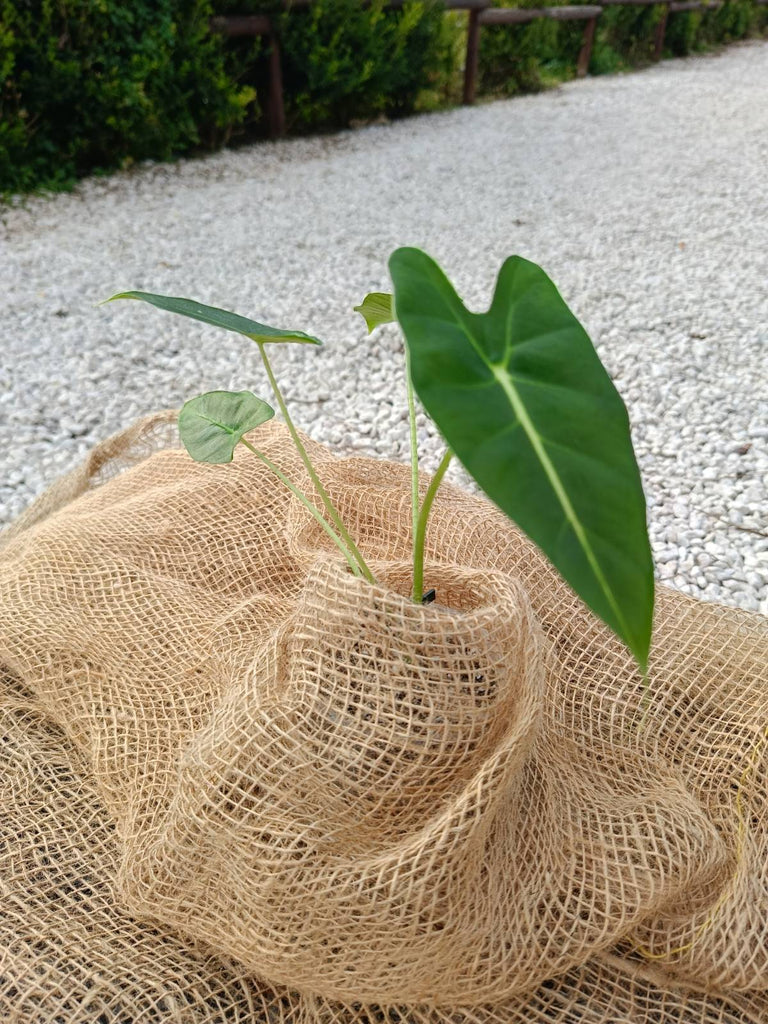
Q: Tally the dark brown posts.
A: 4